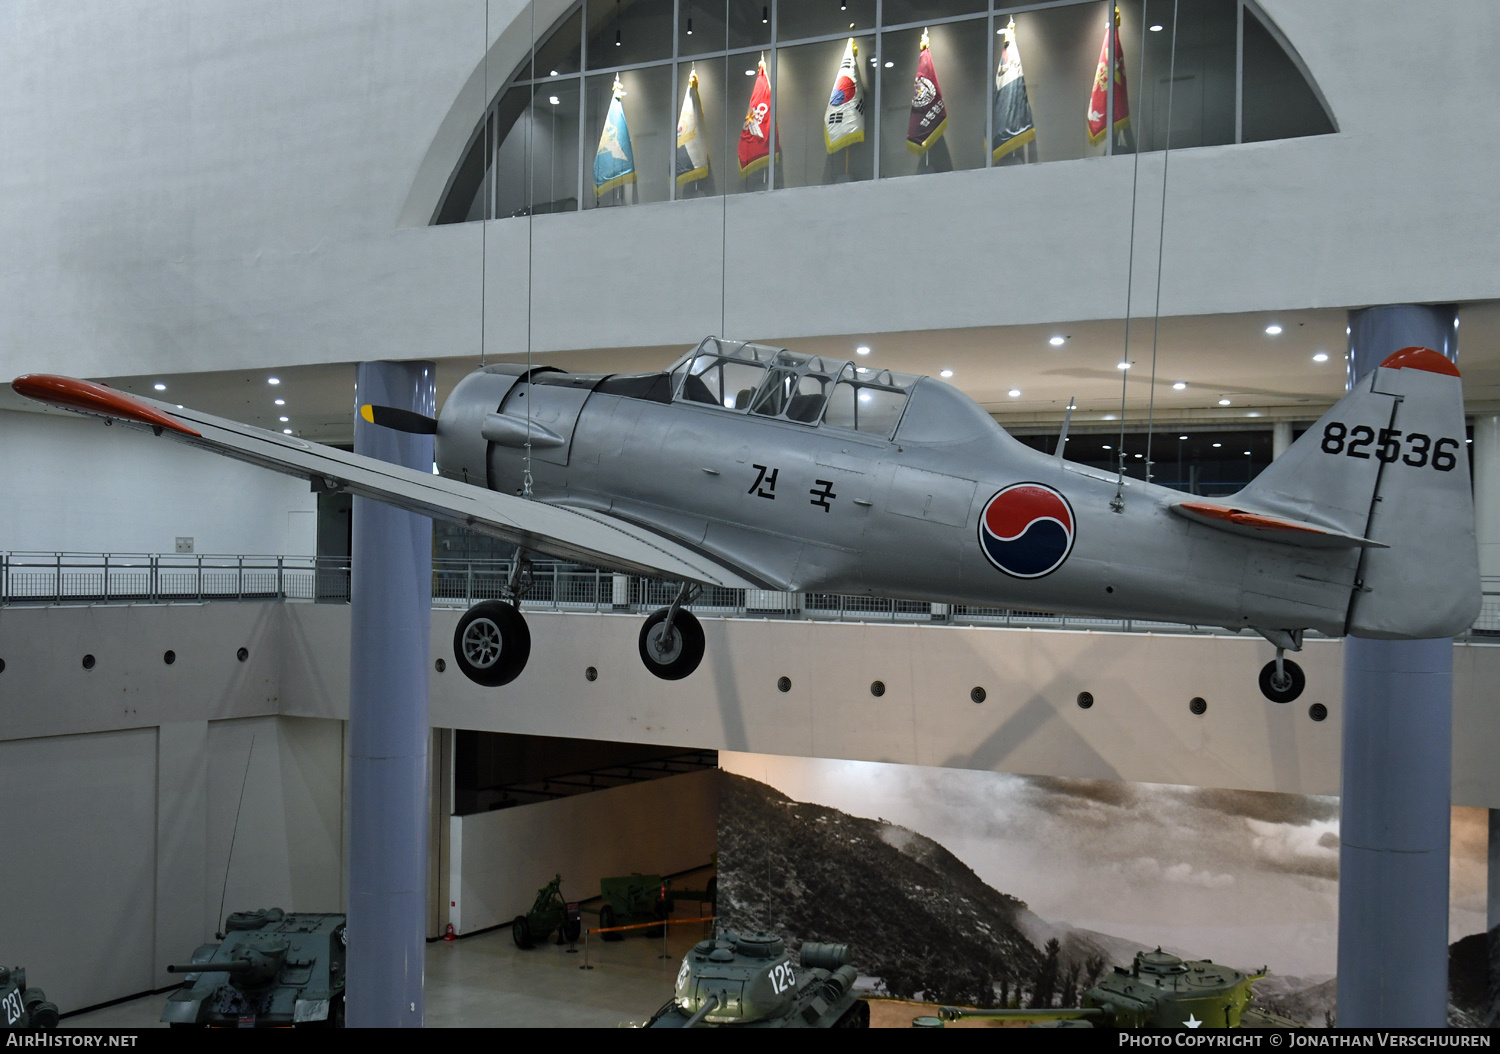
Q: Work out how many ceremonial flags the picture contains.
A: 7